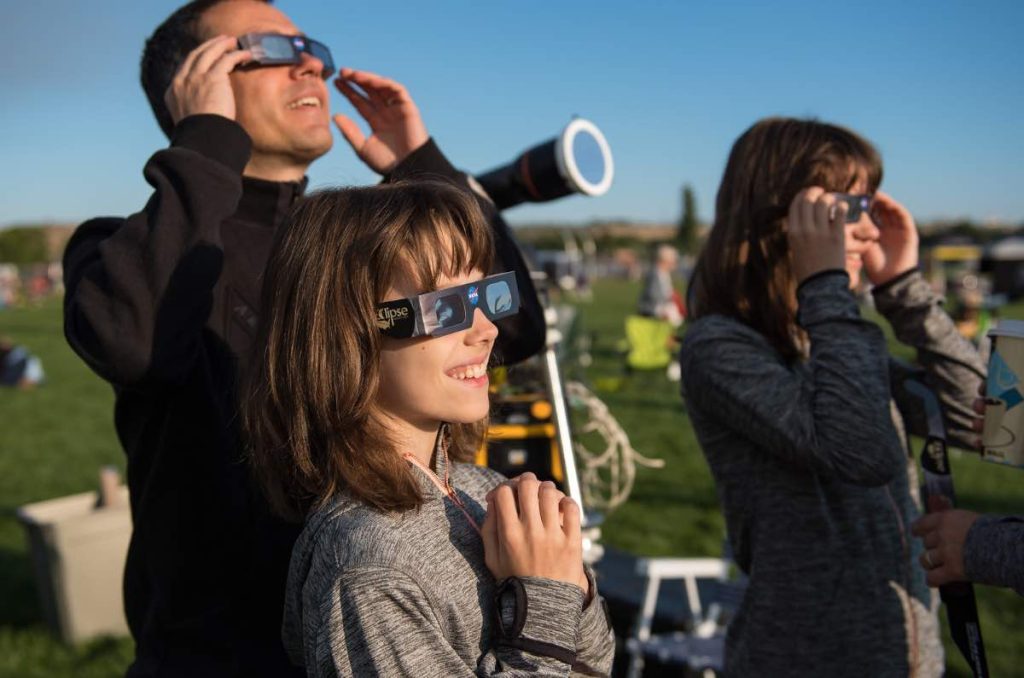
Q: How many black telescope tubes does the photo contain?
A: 1